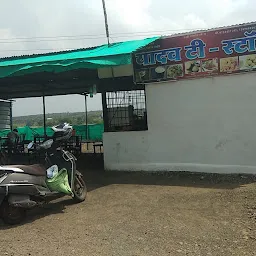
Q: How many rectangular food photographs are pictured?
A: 7